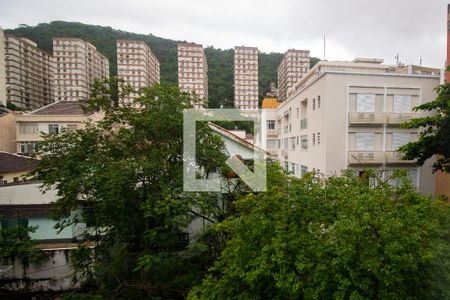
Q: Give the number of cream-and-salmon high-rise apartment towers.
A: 6